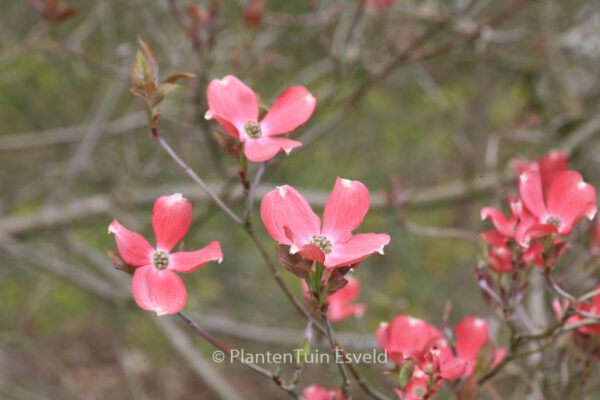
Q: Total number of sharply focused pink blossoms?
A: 3